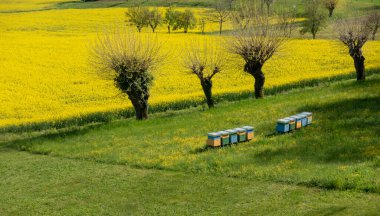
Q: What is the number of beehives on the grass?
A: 10